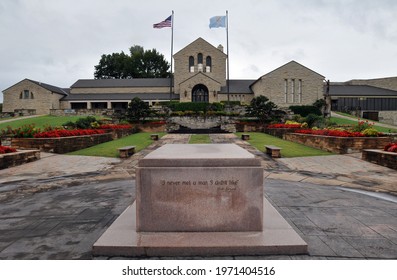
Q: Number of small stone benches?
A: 4